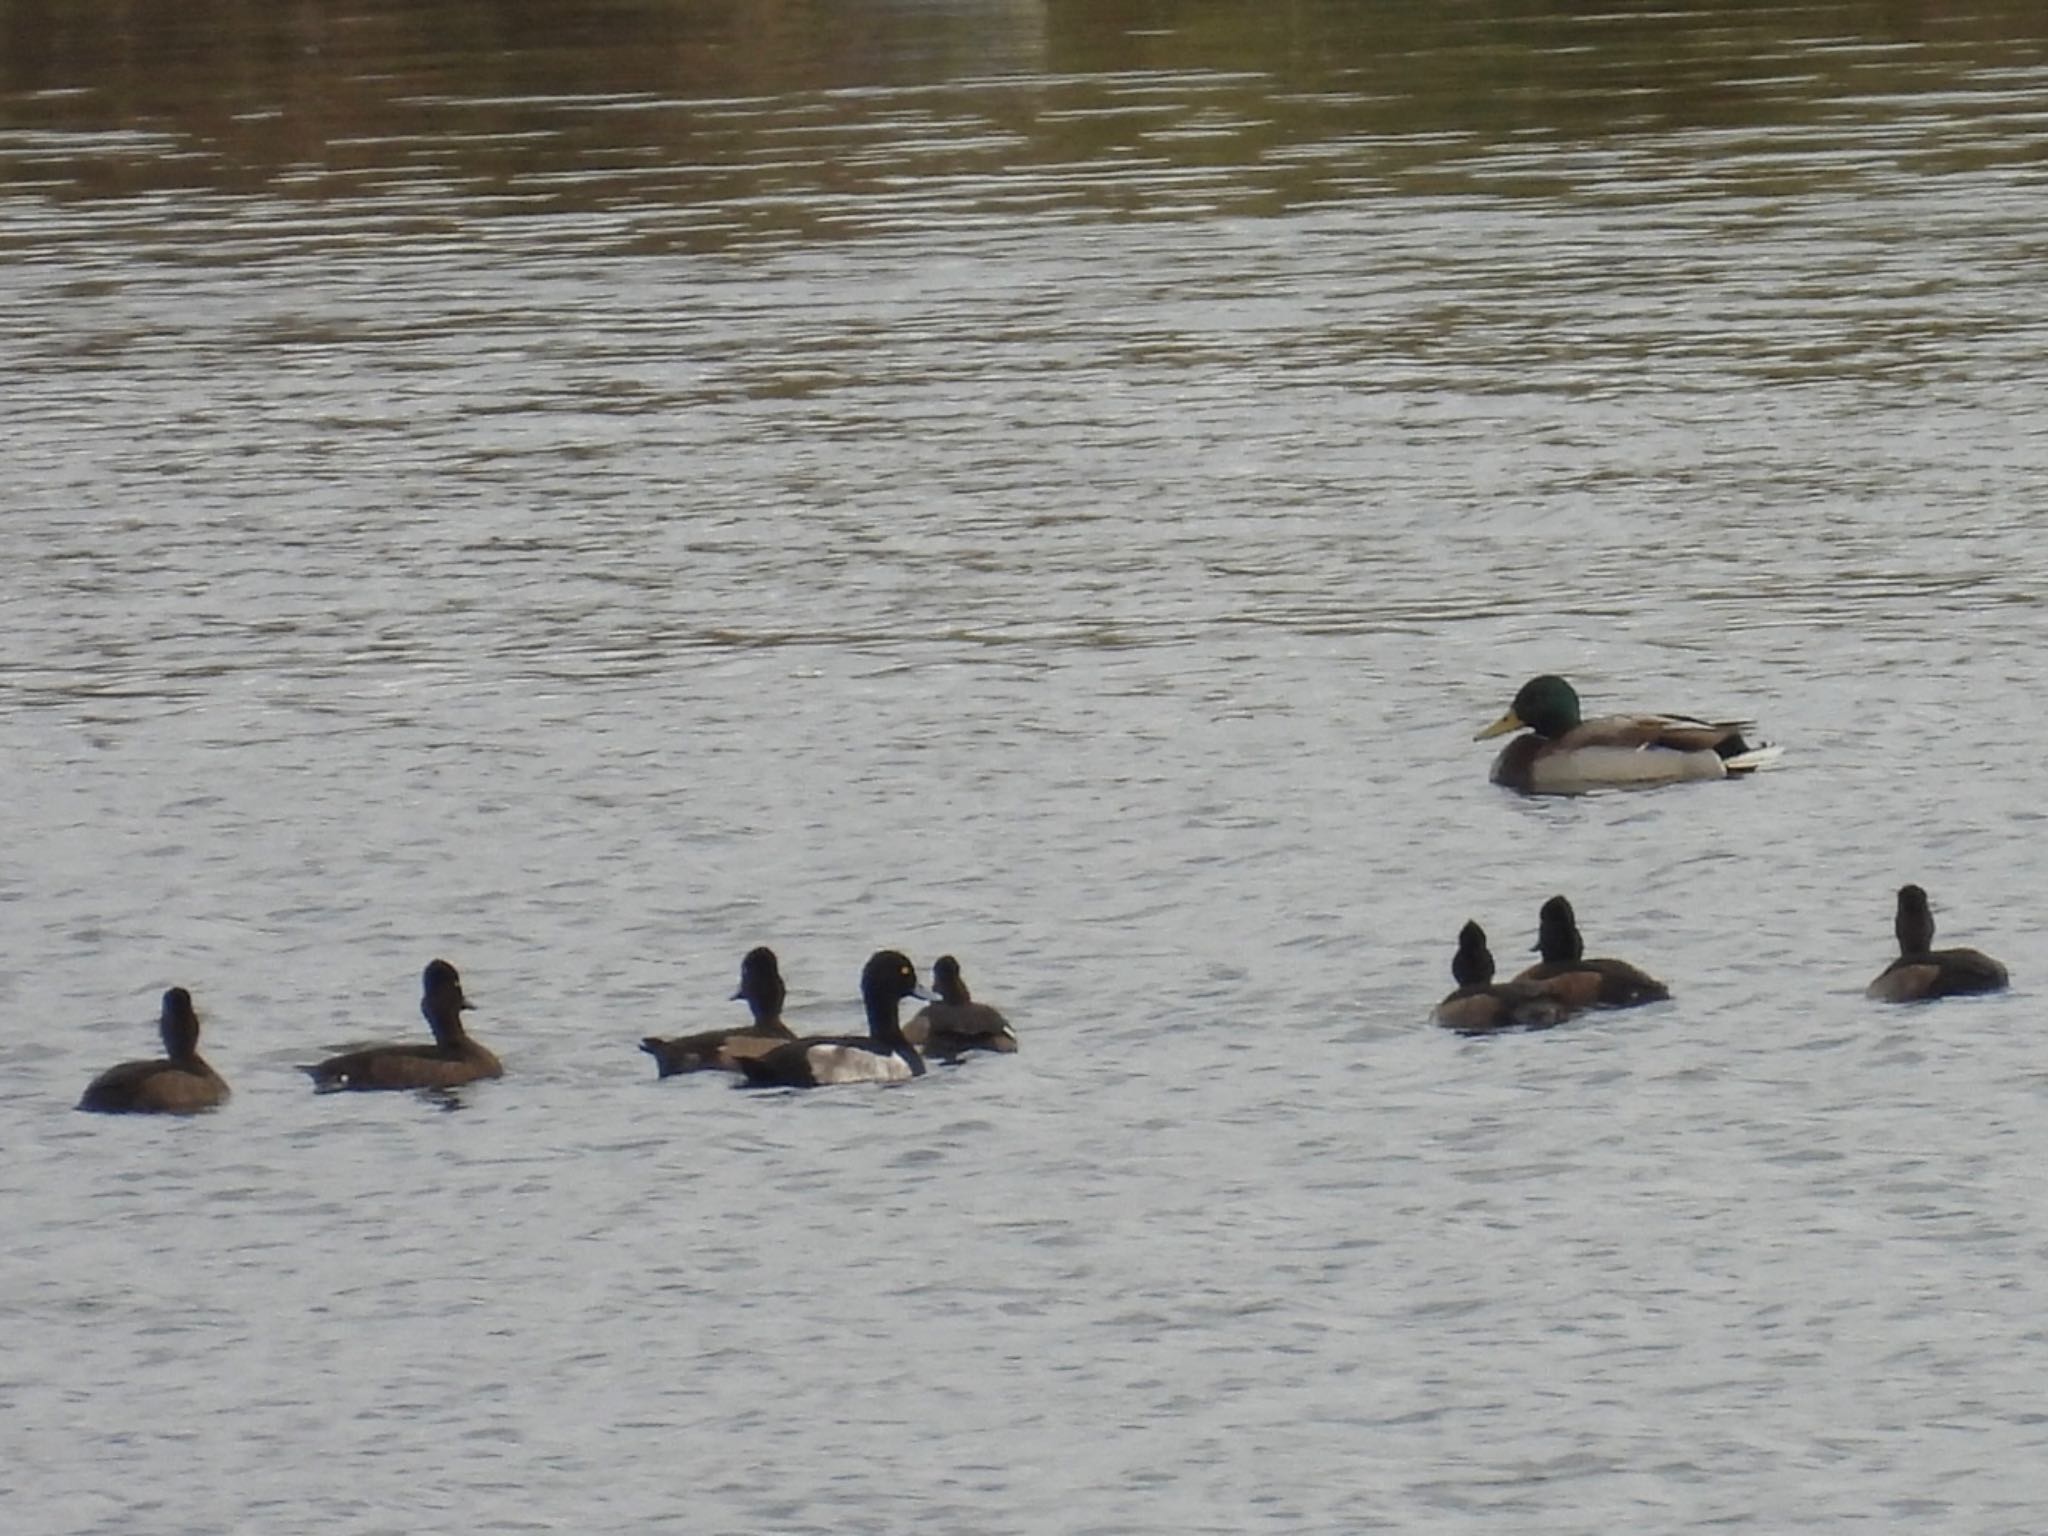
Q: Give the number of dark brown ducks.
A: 7